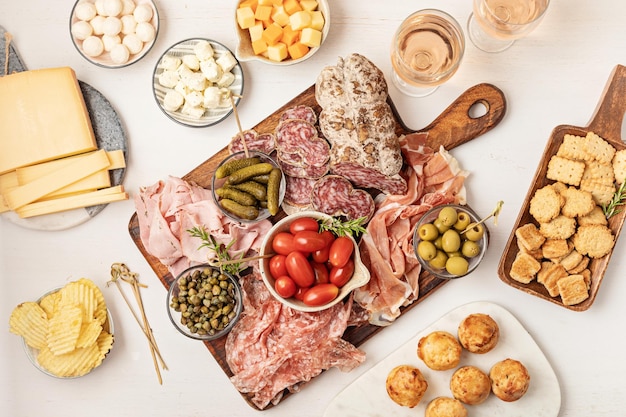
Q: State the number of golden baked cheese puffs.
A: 6